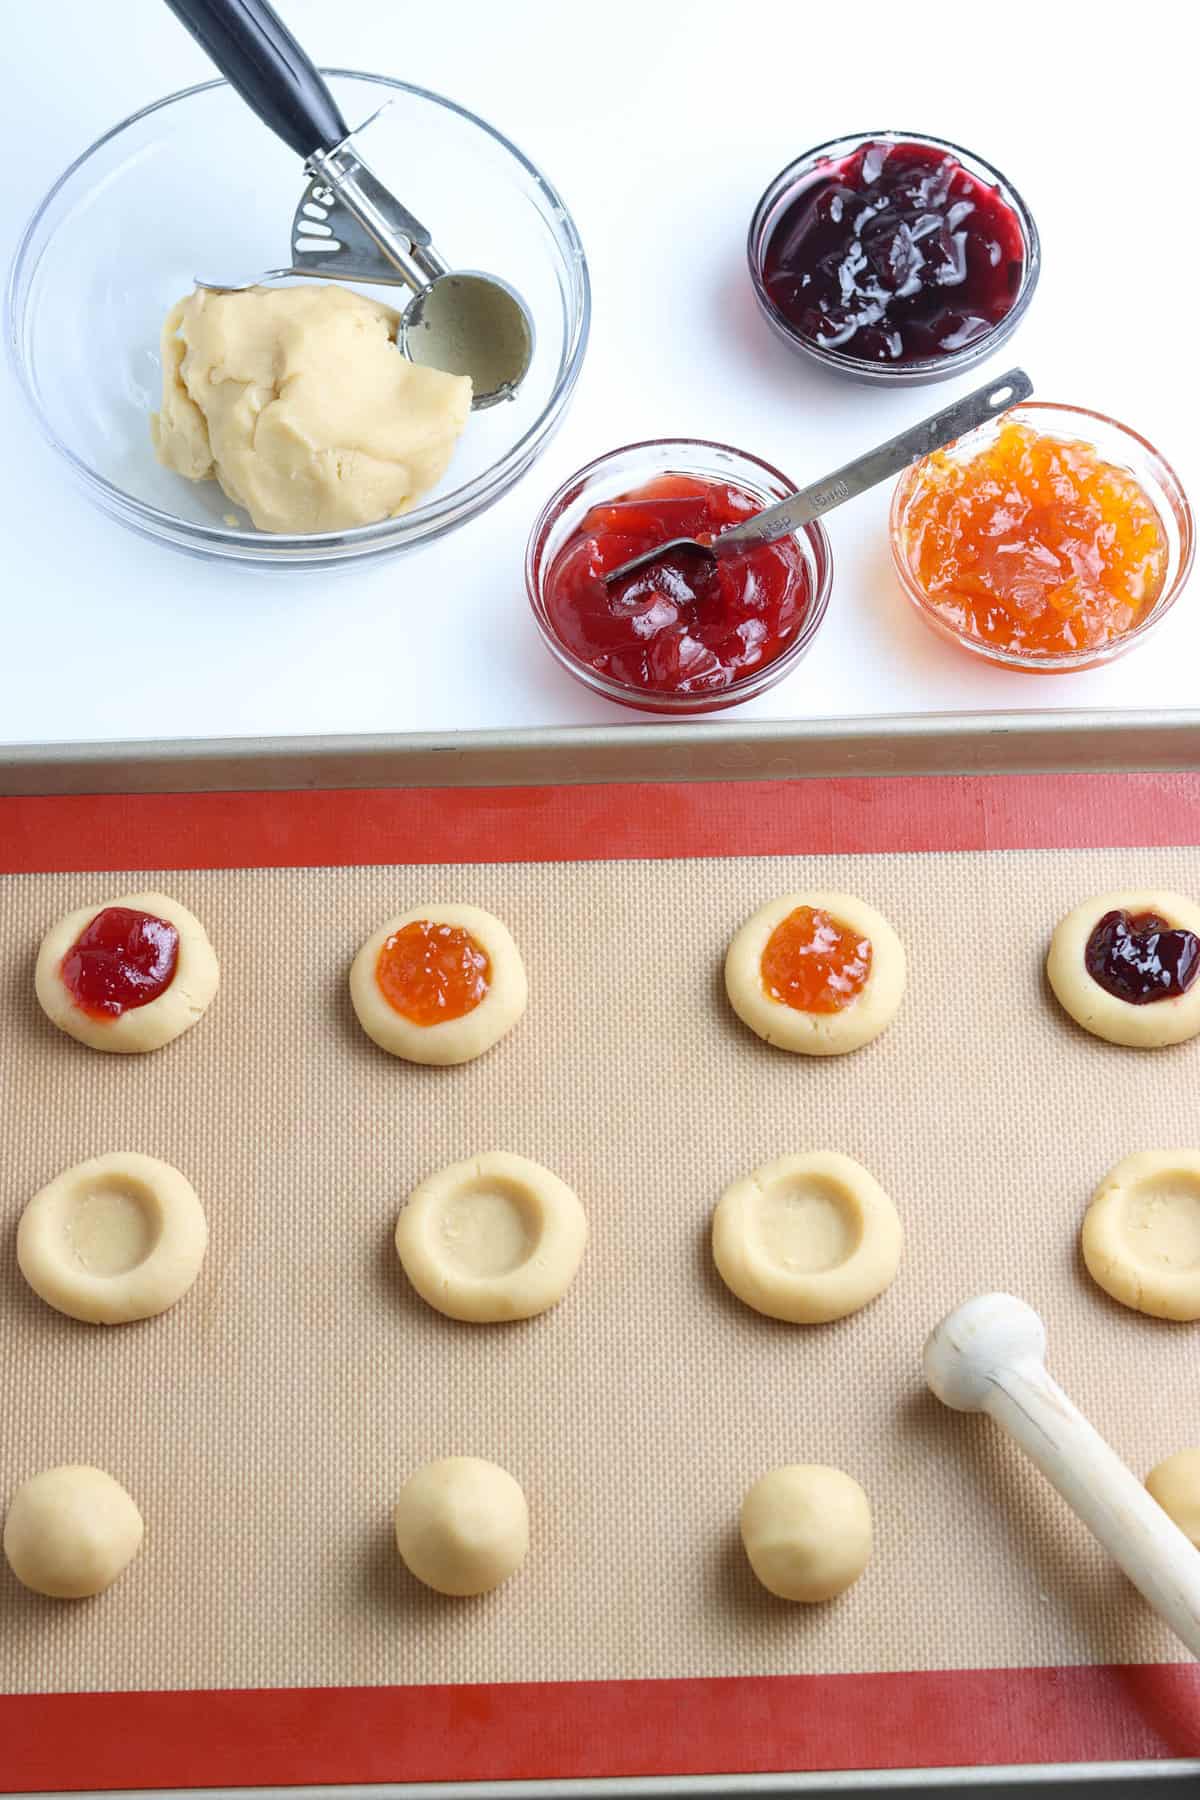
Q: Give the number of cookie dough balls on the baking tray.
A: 4